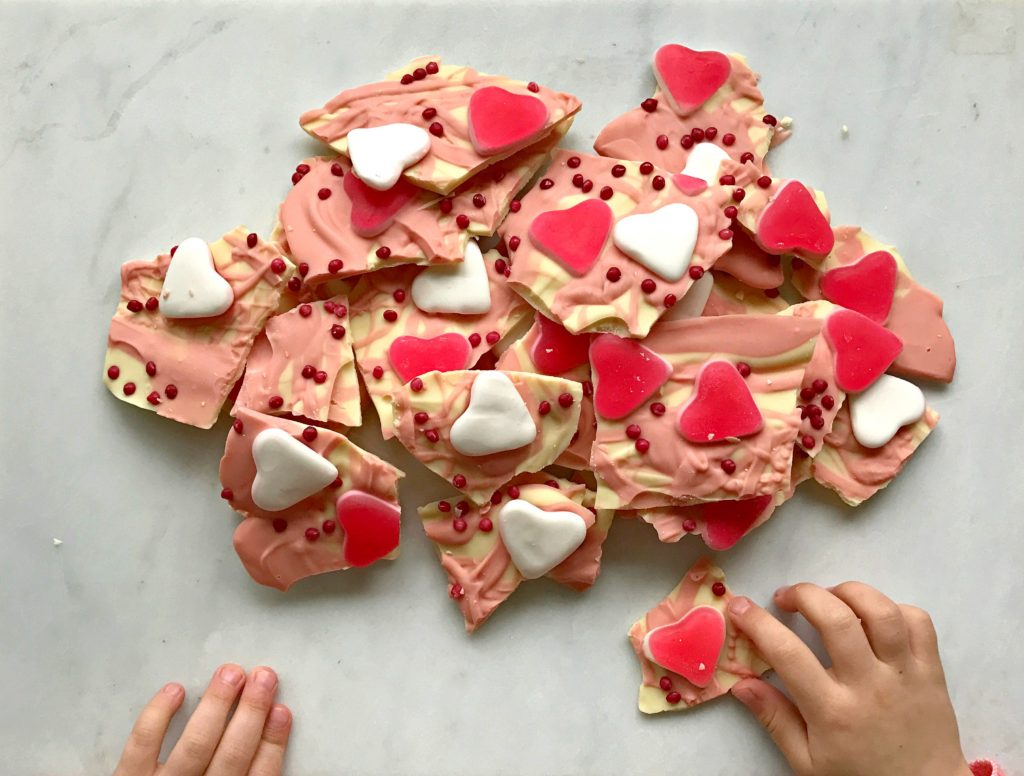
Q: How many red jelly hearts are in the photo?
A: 15